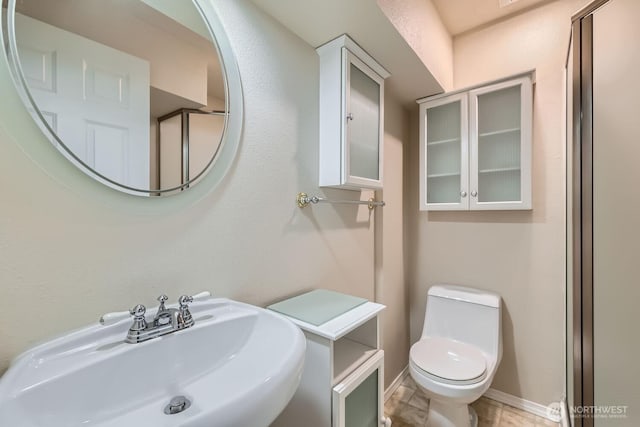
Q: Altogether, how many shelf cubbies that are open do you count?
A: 1